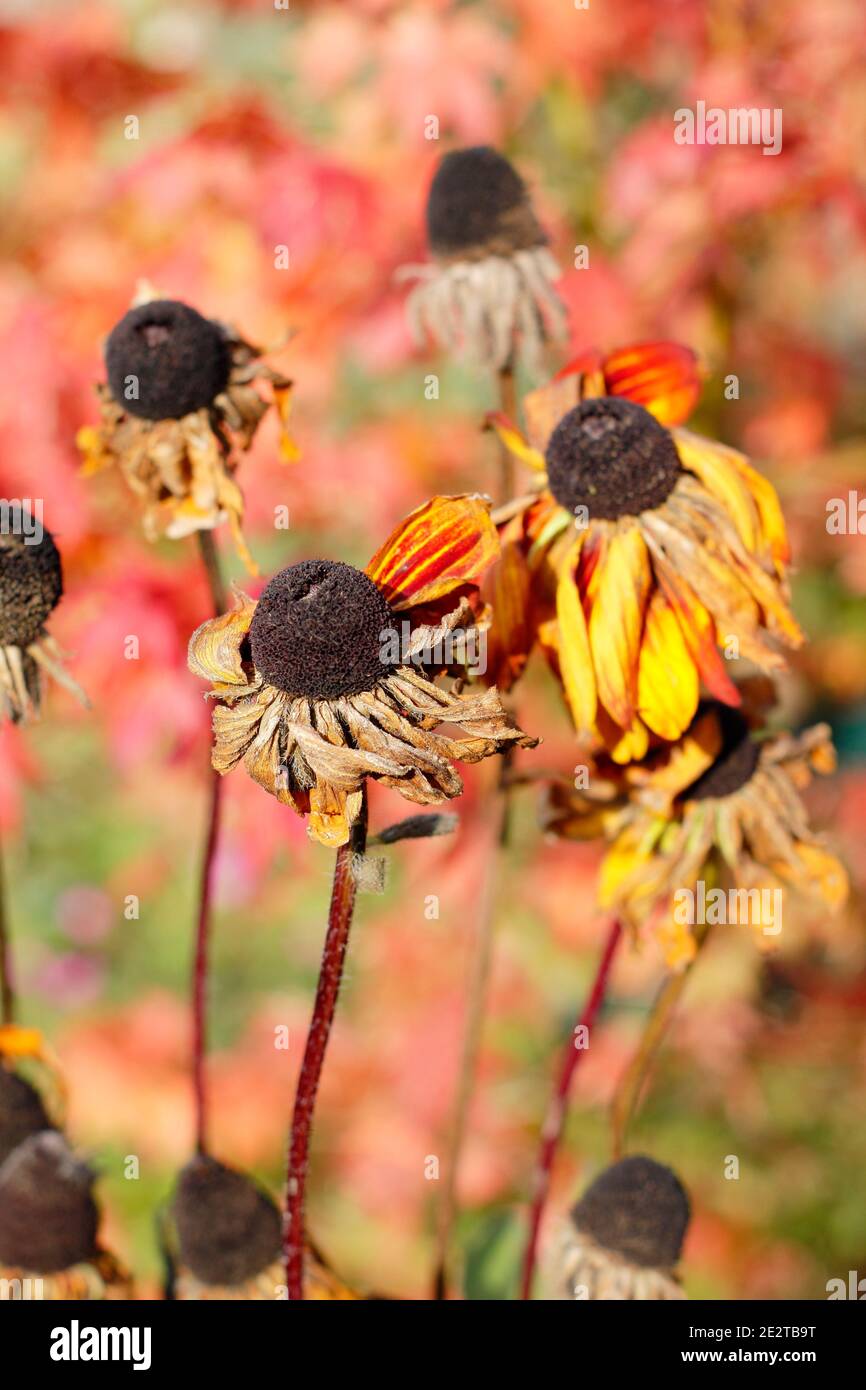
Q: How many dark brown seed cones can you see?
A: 10